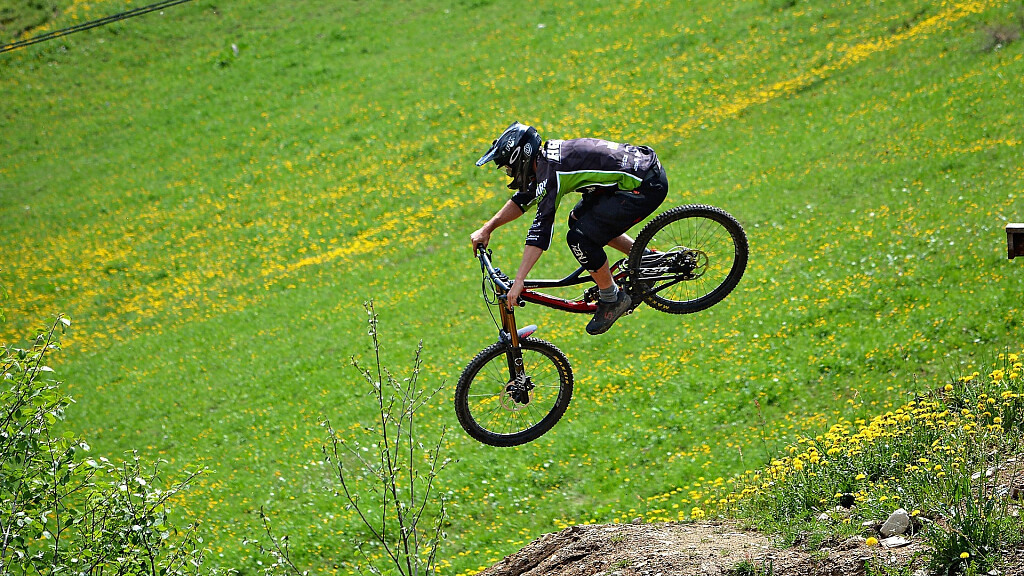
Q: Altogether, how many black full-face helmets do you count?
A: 1